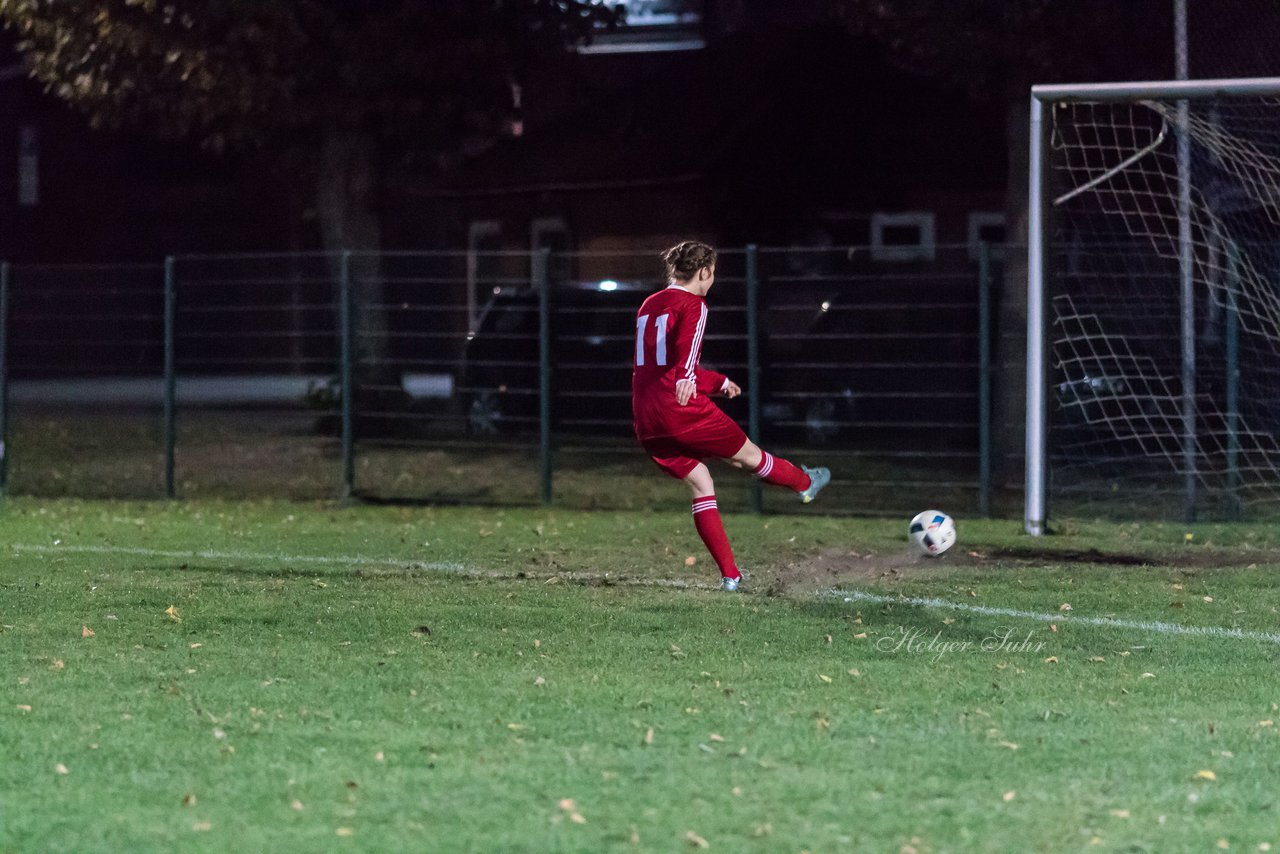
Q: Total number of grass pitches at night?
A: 1